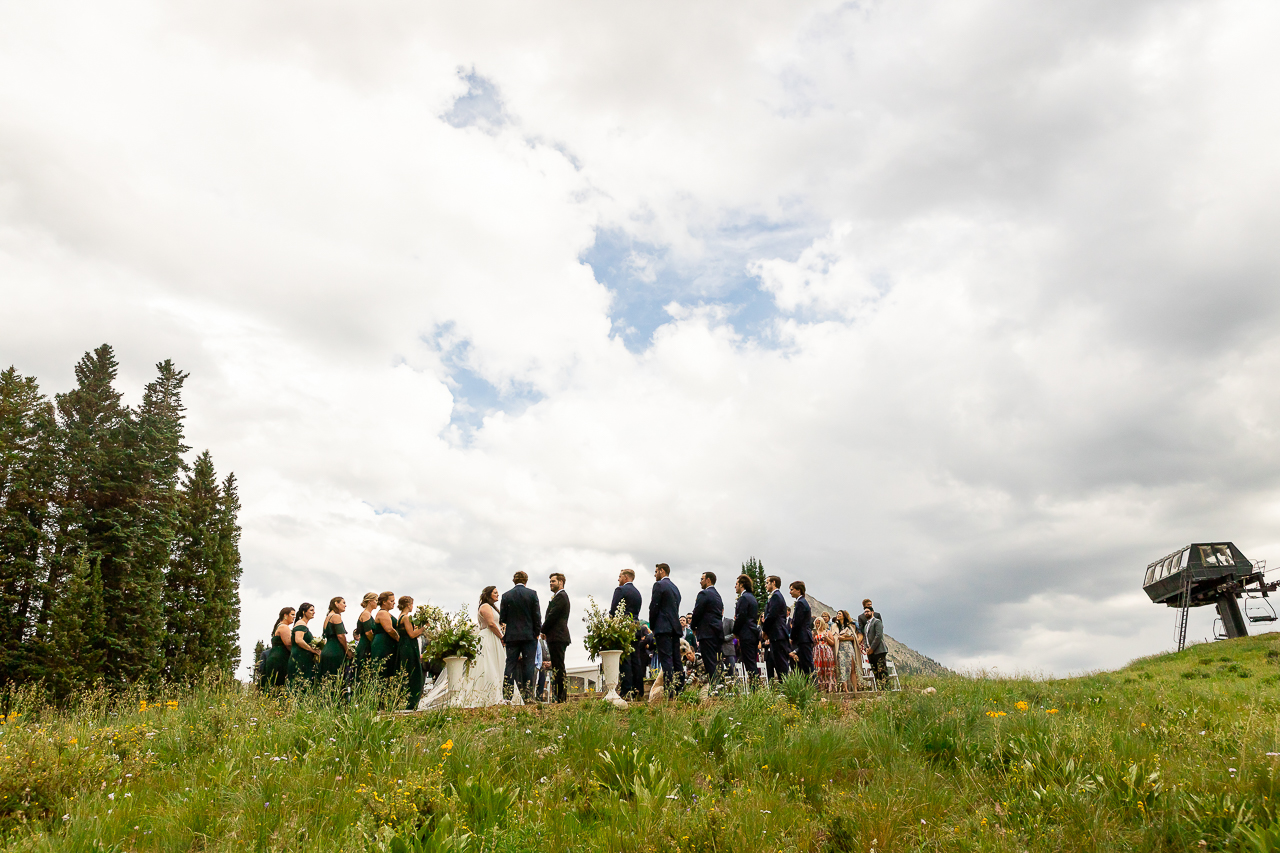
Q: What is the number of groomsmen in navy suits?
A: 6